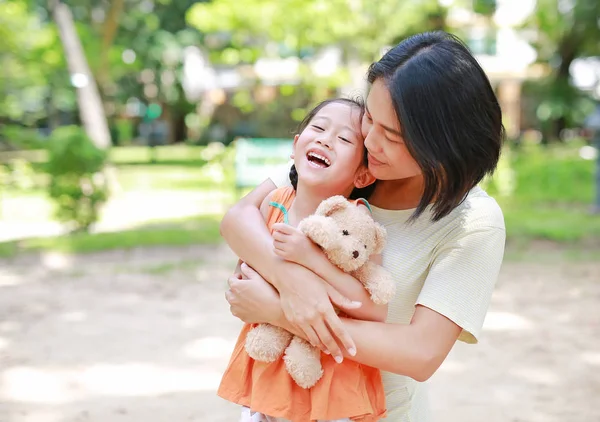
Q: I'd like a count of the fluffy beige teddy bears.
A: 1